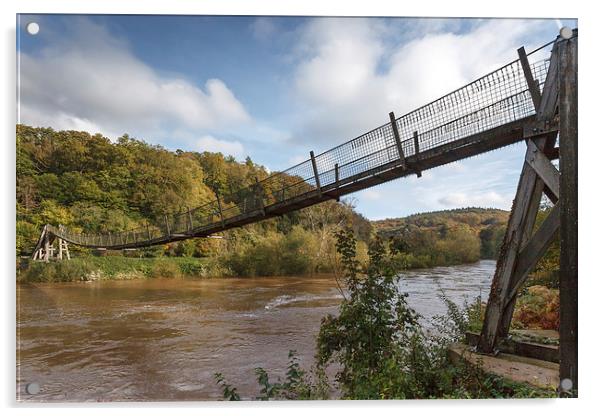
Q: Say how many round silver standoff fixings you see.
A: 4